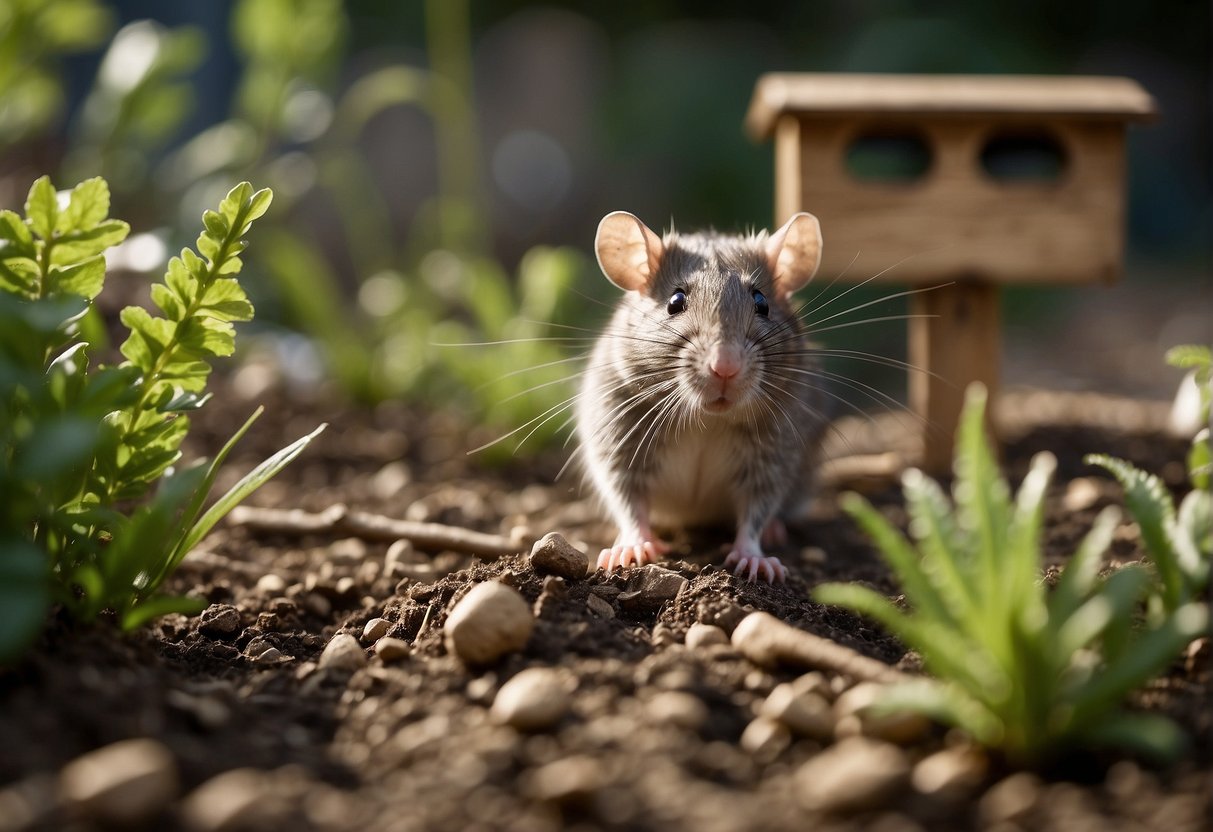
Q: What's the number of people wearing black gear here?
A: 0